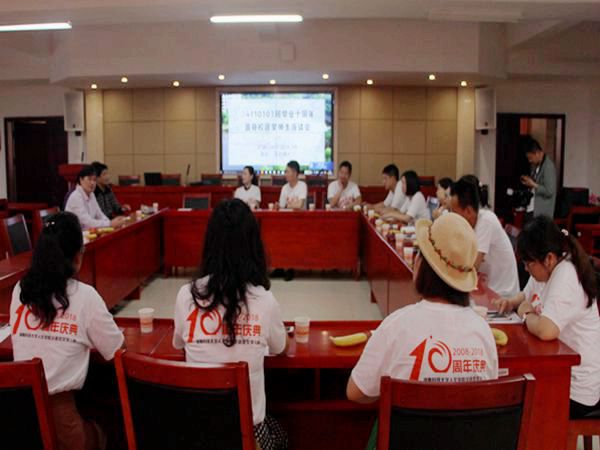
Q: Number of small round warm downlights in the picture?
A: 9